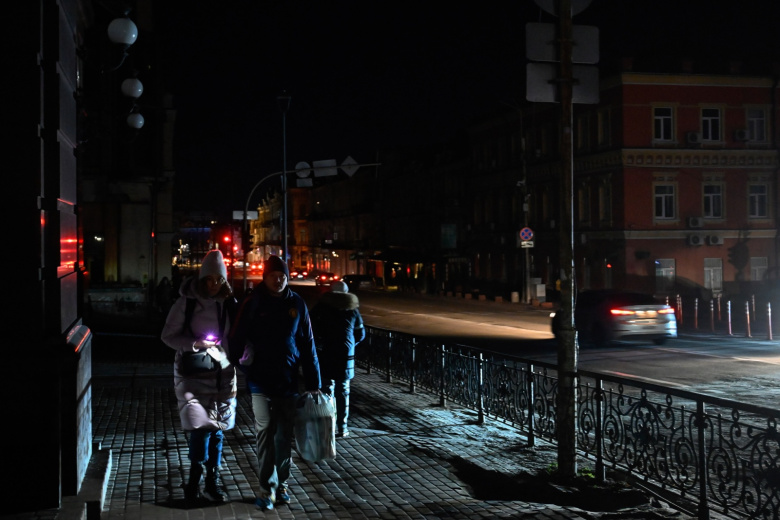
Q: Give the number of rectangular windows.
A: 9